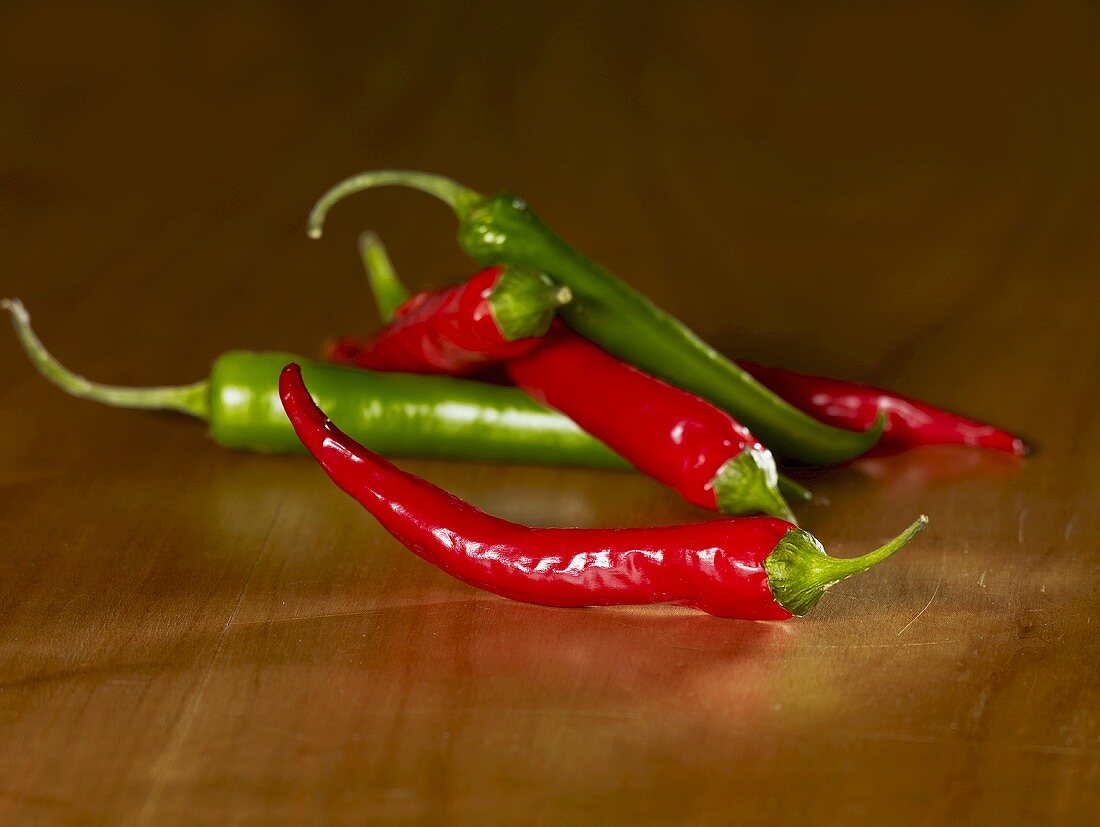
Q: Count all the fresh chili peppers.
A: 6